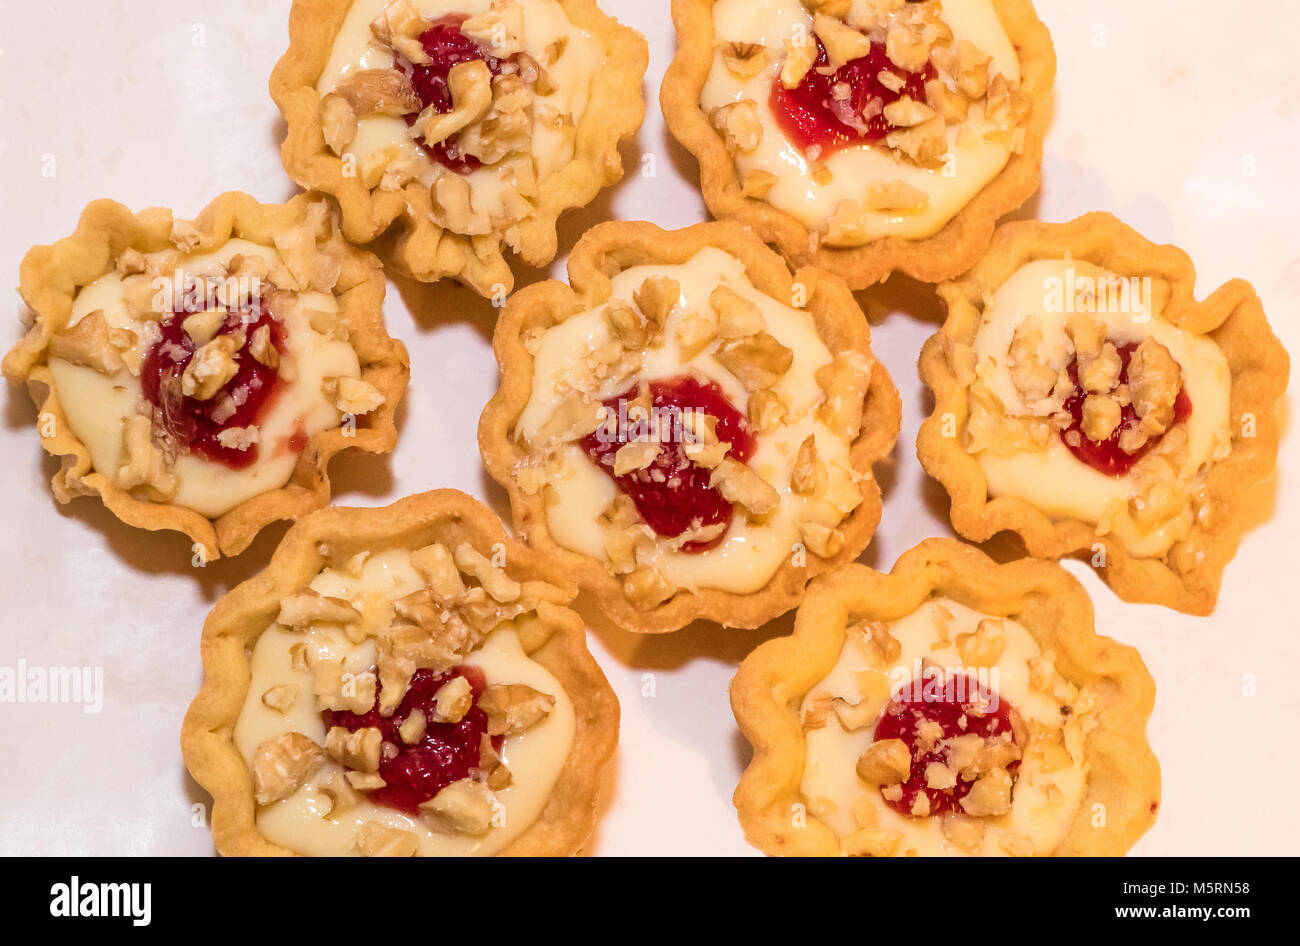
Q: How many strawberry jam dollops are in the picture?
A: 7